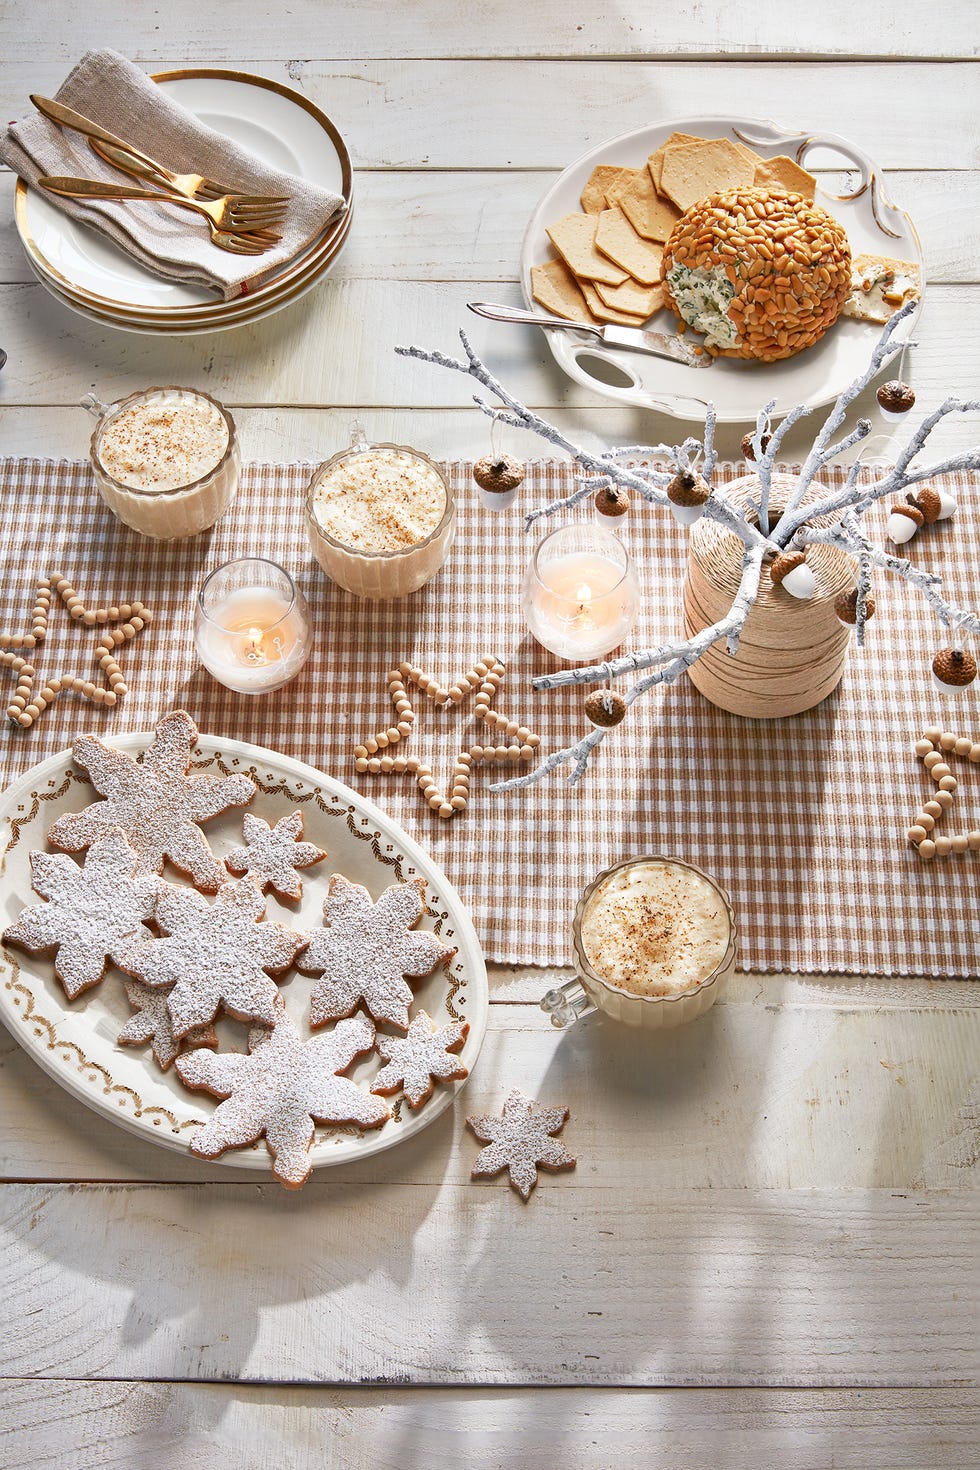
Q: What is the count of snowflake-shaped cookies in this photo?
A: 9